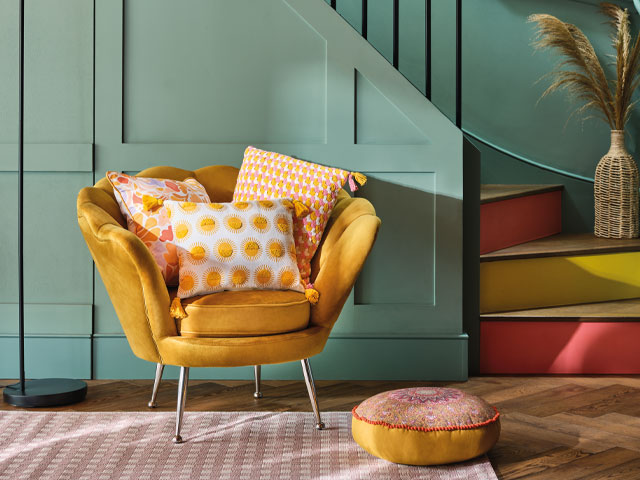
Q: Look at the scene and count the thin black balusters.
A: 5